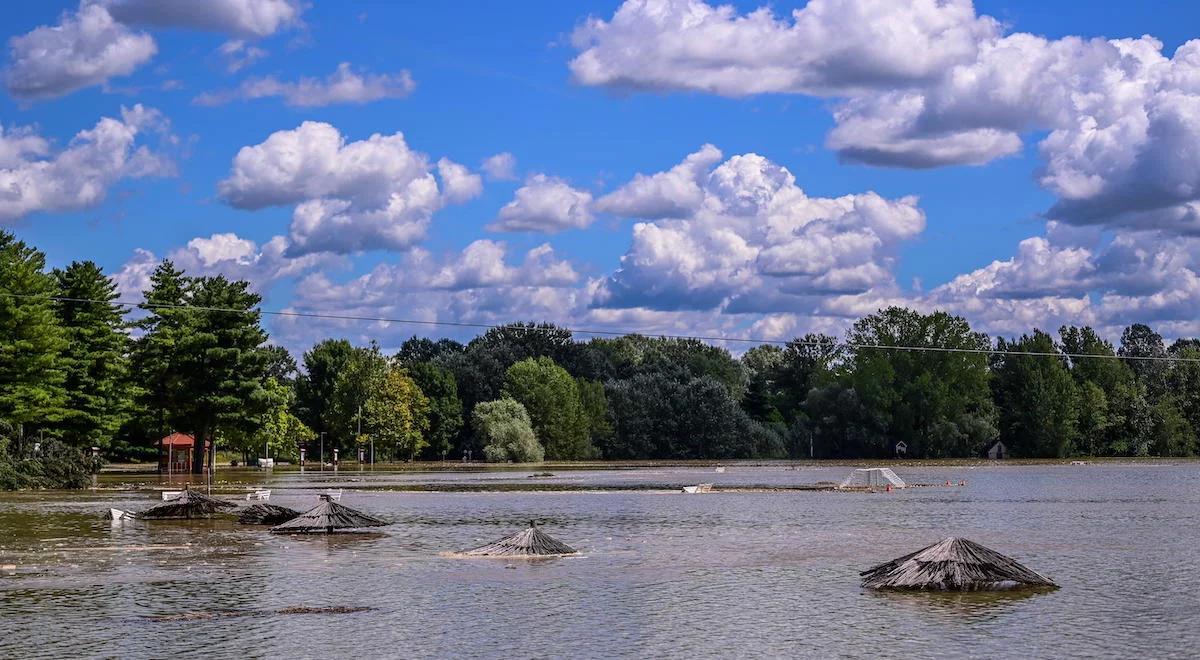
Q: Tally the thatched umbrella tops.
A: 5